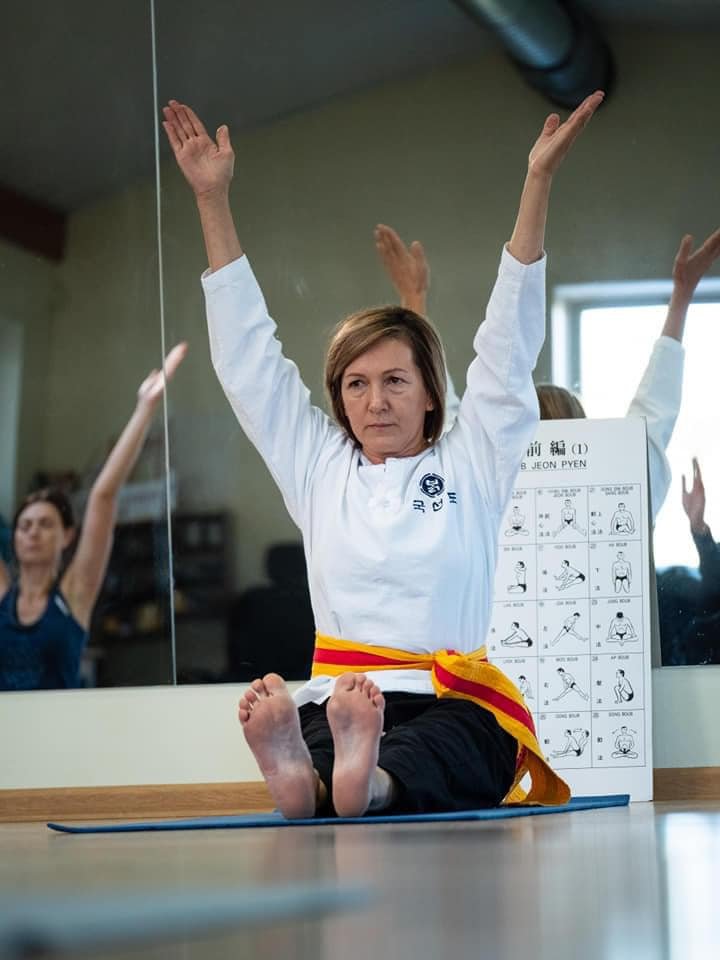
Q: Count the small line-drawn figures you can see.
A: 14